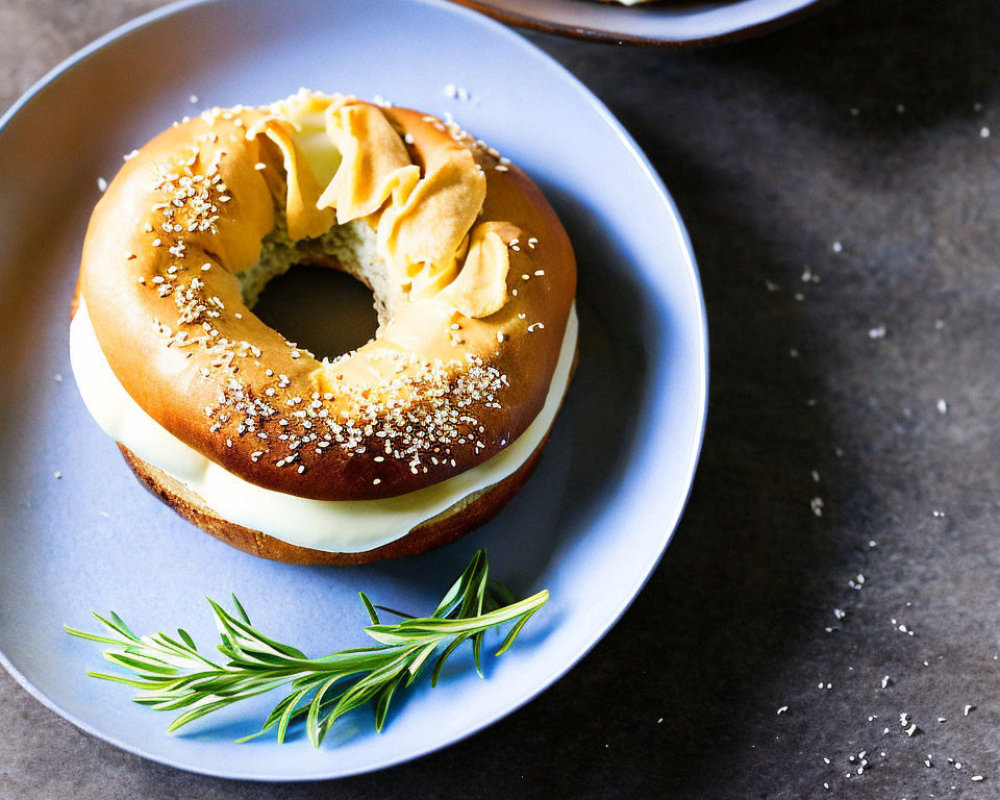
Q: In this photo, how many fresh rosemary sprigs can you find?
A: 1